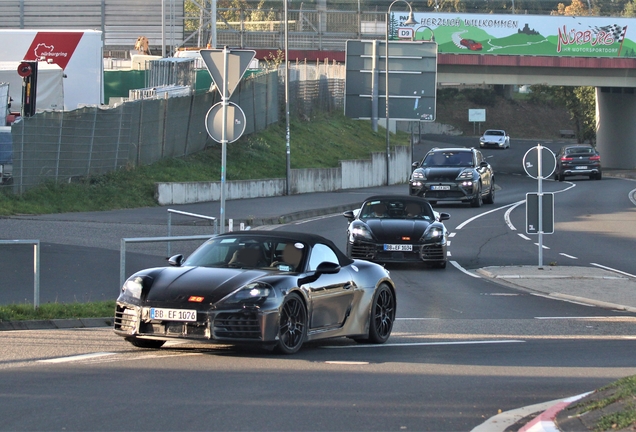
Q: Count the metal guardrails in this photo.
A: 3